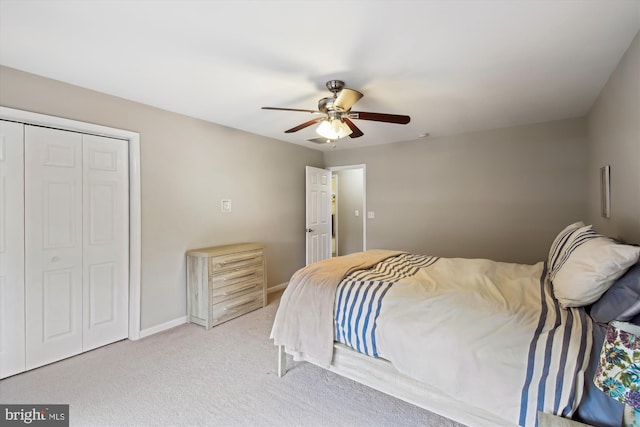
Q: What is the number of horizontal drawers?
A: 4